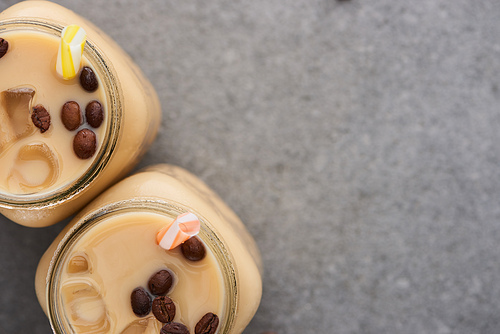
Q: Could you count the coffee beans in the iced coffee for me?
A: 12